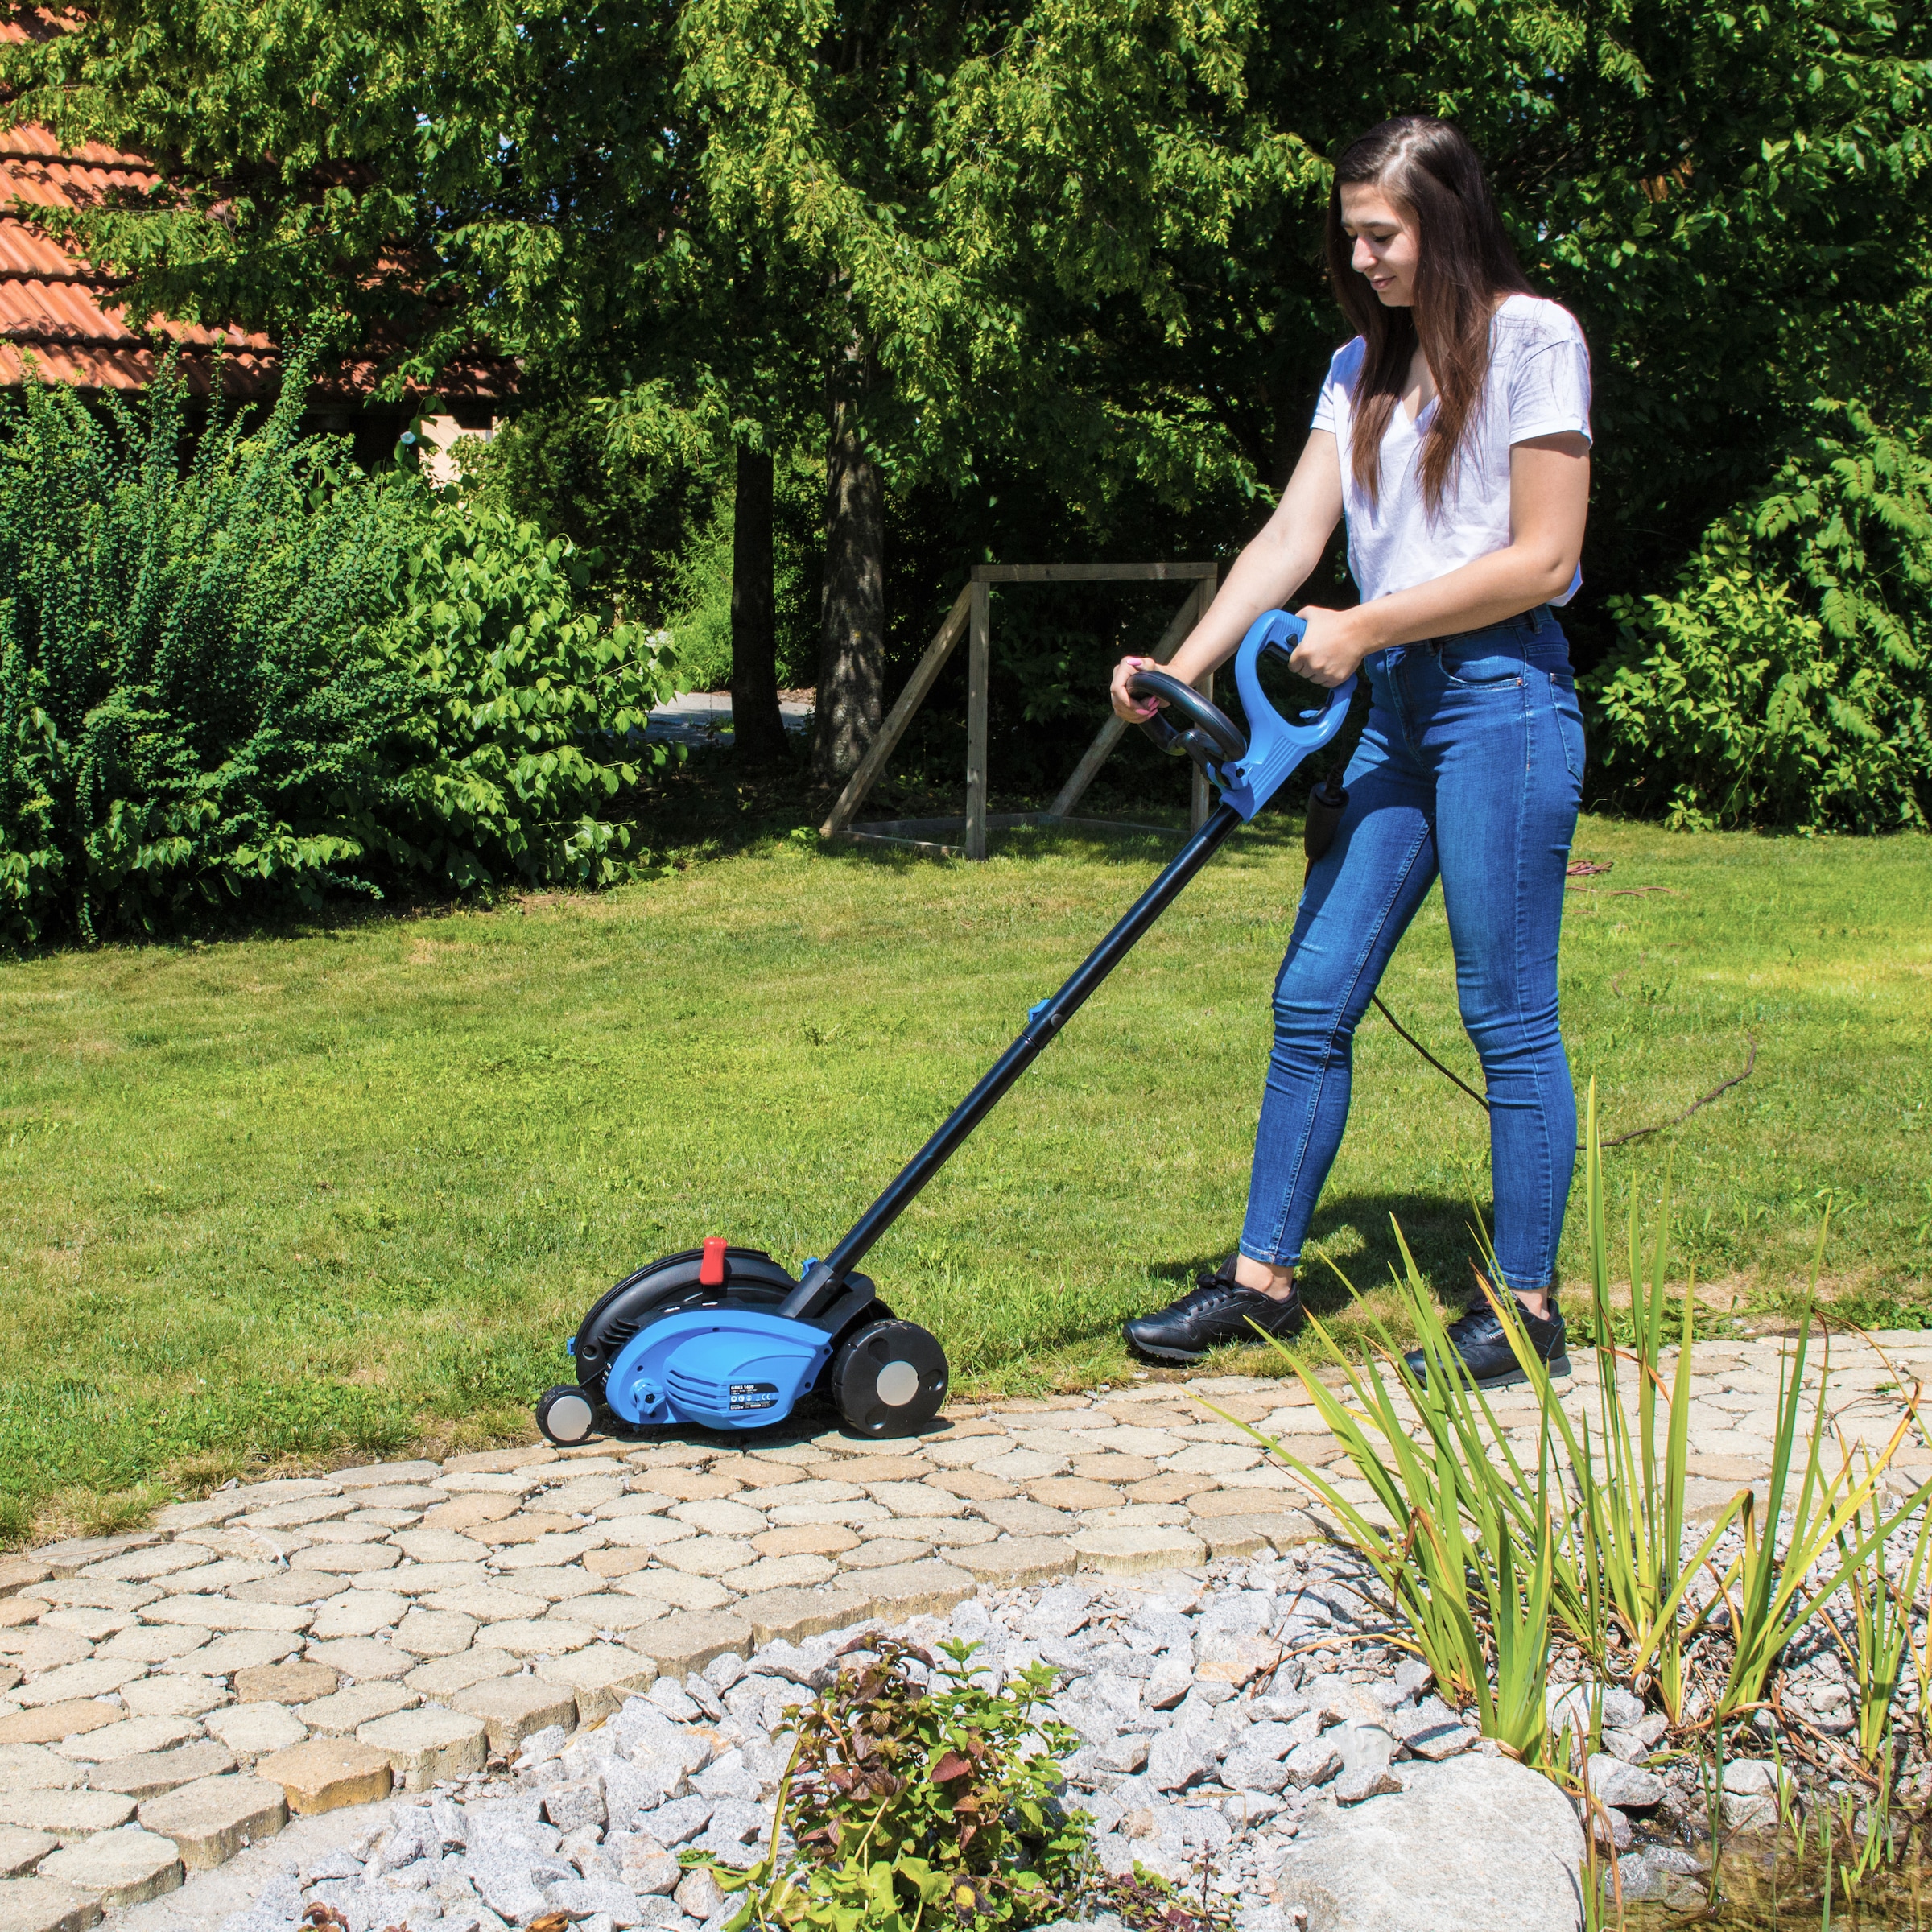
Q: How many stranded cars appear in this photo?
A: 0